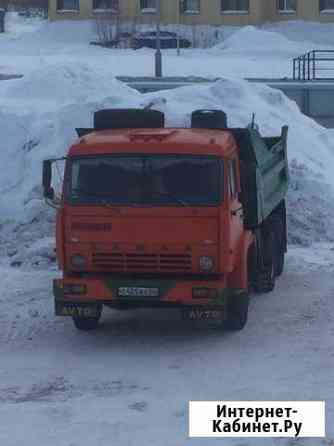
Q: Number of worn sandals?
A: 0